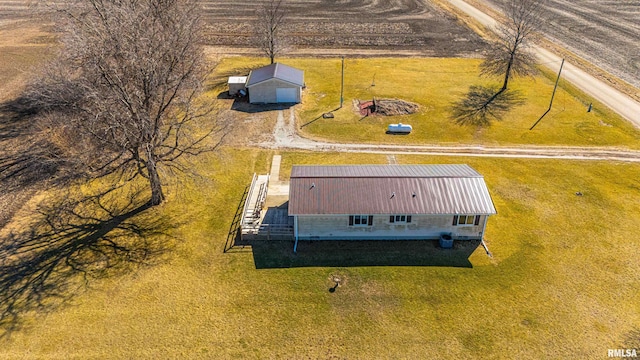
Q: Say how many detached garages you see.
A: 1